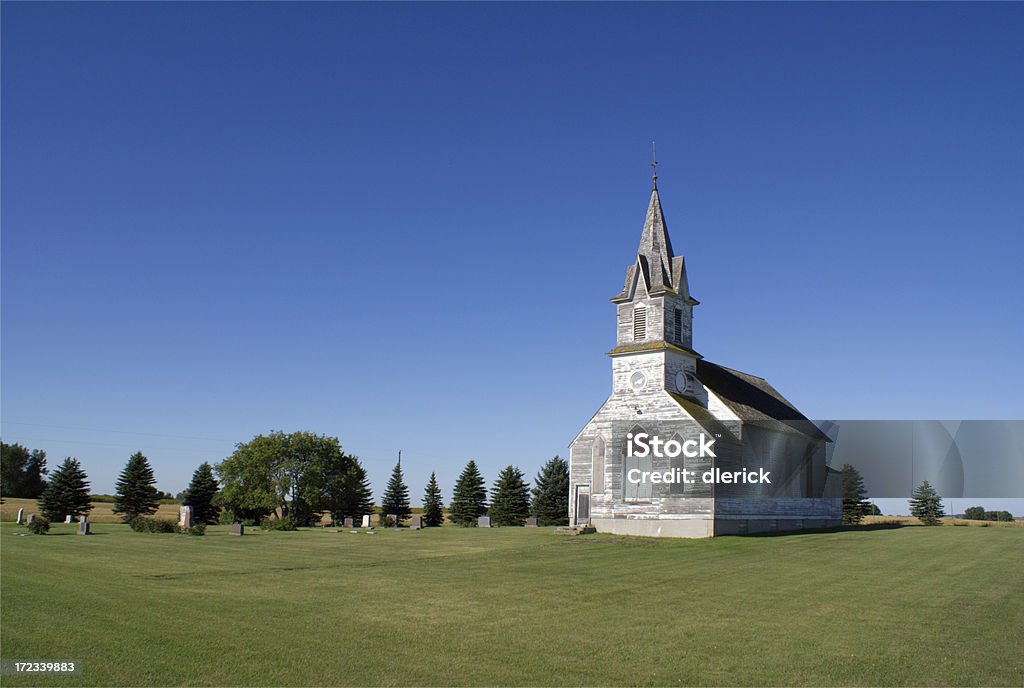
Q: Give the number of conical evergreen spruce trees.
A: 11